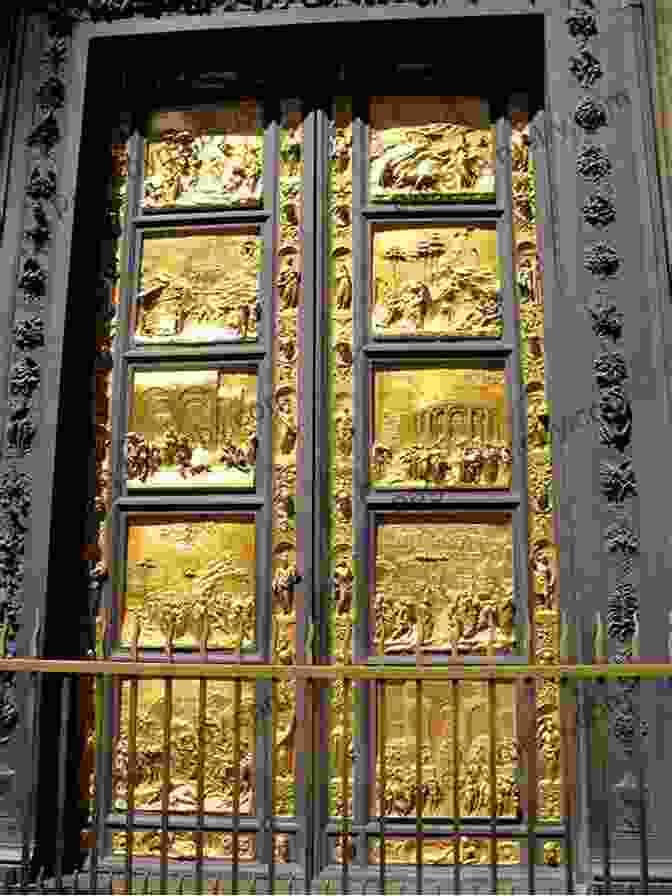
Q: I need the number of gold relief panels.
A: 10